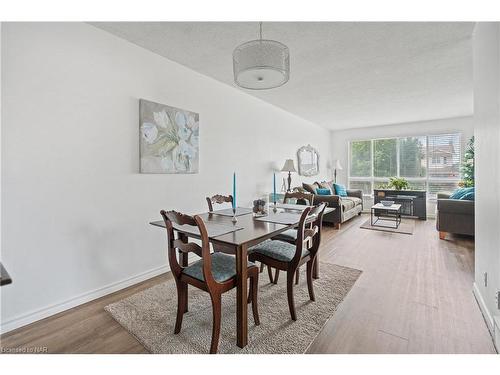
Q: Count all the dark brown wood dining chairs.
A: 4